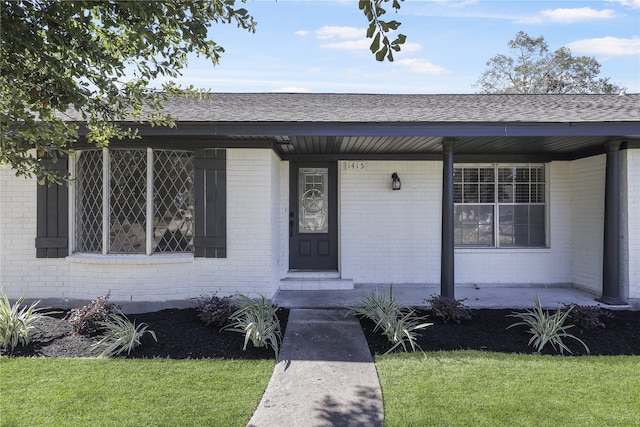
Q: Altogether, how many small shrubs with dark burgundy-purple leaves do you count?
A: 4